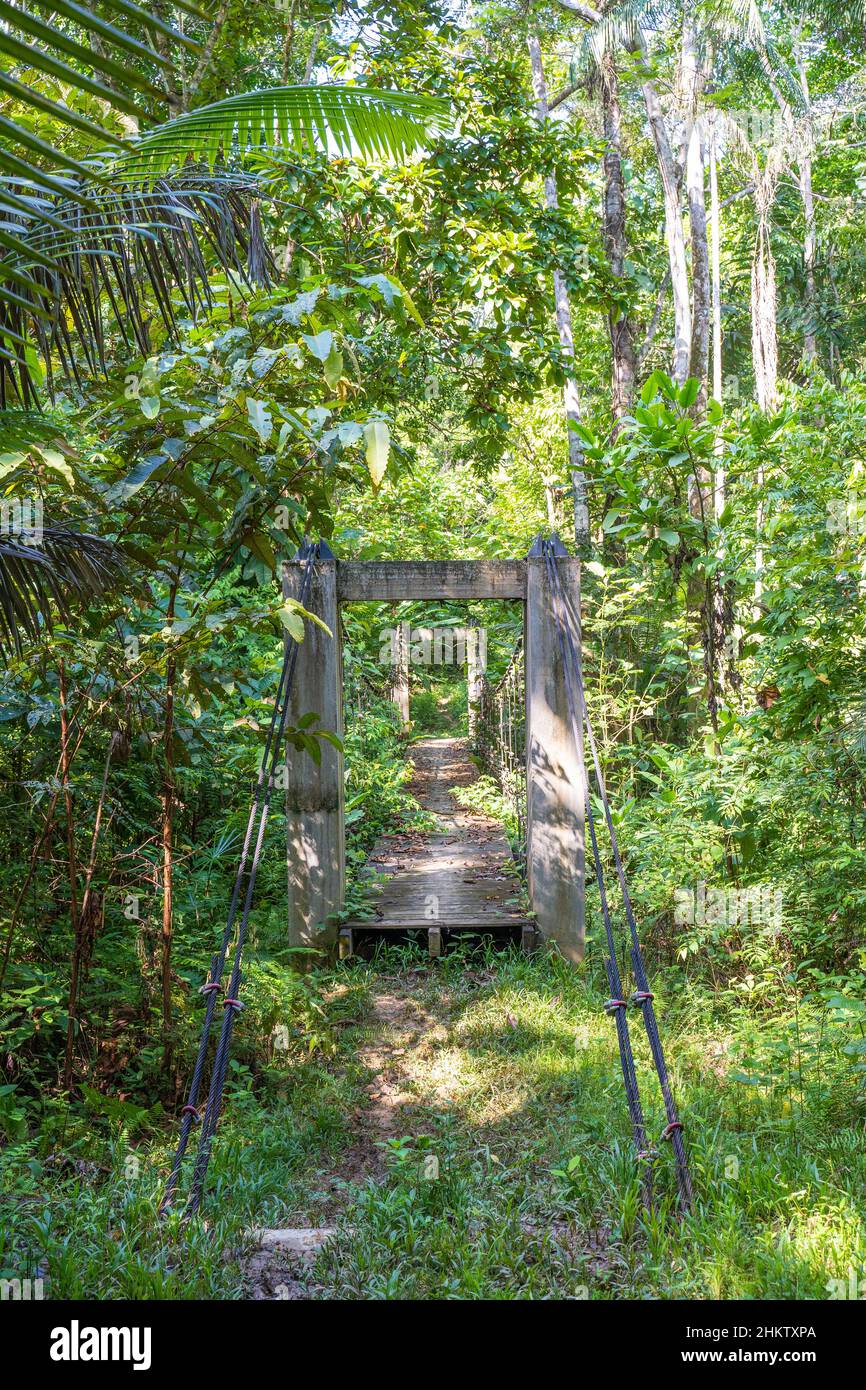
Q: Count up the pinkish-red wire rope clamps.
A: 7